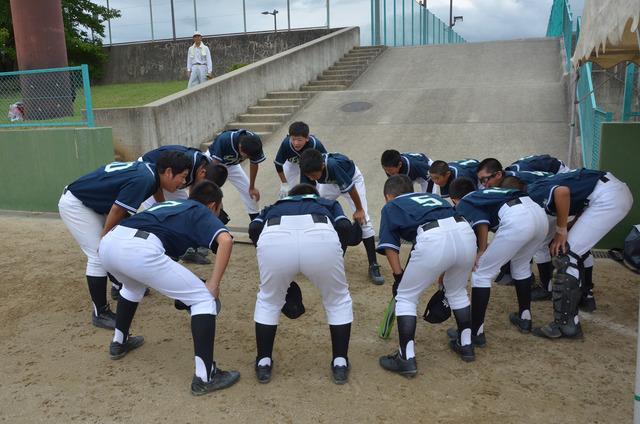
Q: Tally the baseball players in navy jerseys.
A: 14